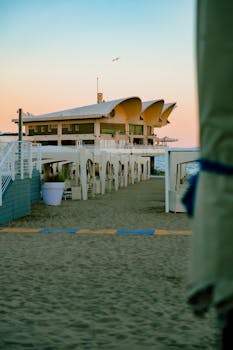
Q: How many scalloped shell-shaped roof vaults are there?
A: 3